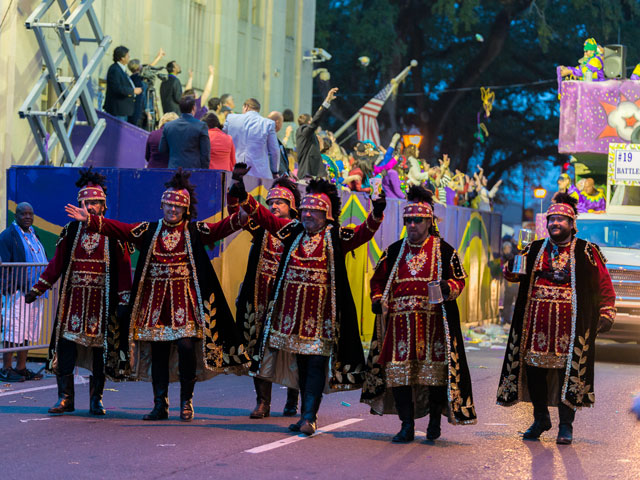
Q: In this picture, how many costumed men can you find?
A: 6